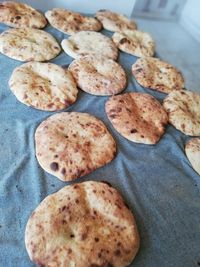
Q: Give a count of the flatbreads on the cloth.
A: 14